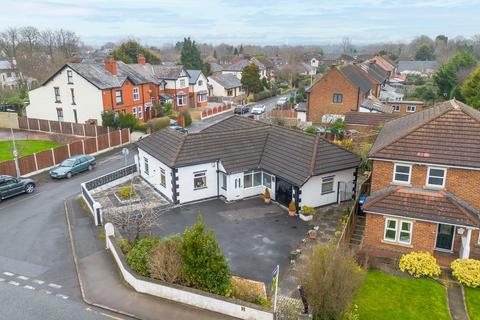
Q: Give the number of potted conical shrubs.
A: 2